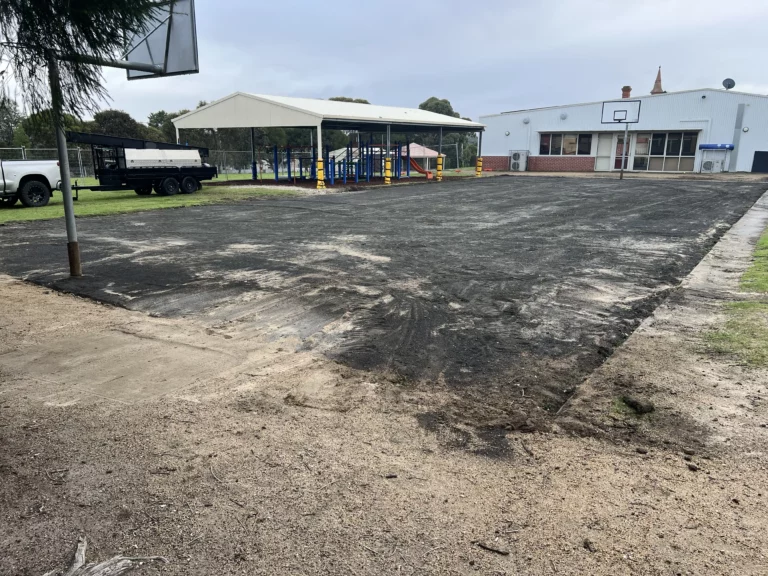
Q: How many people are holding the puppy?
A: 0